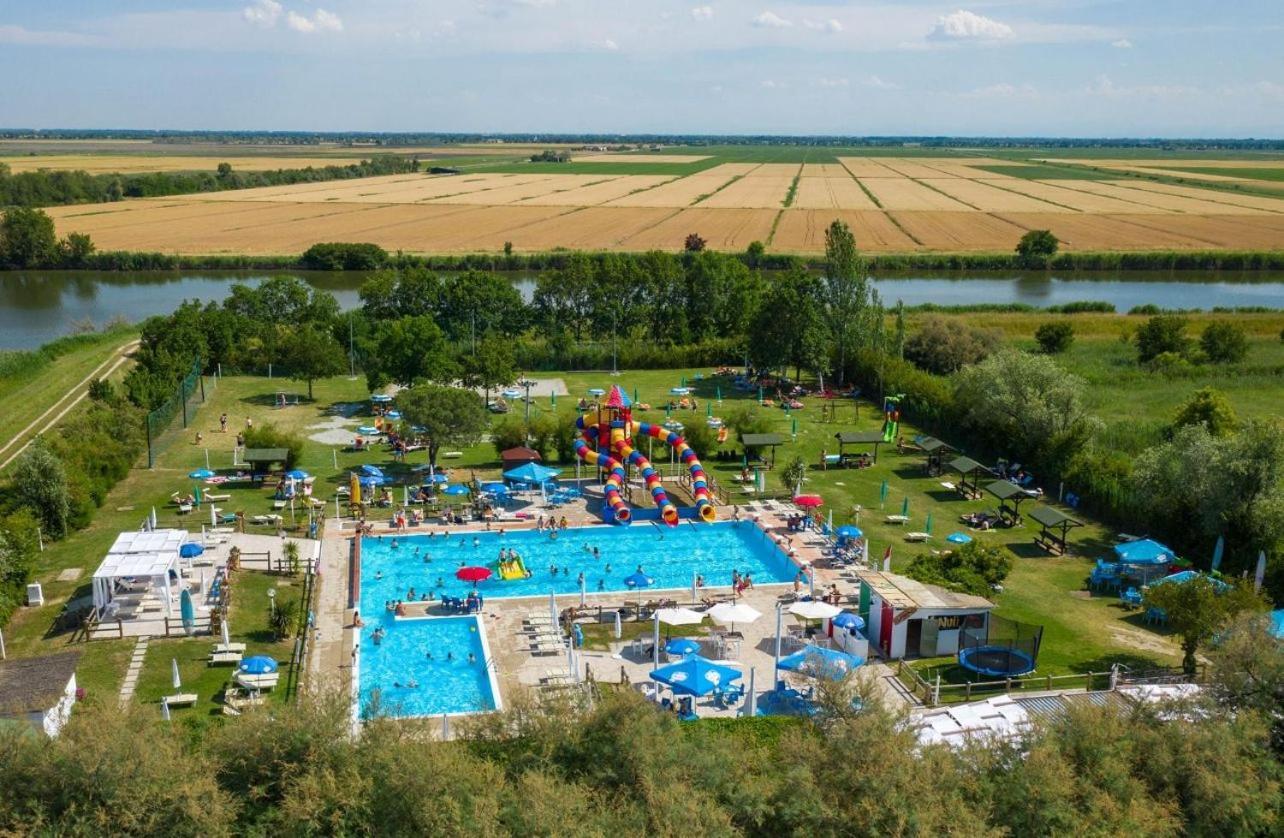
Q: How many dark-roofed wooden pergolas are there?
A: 7